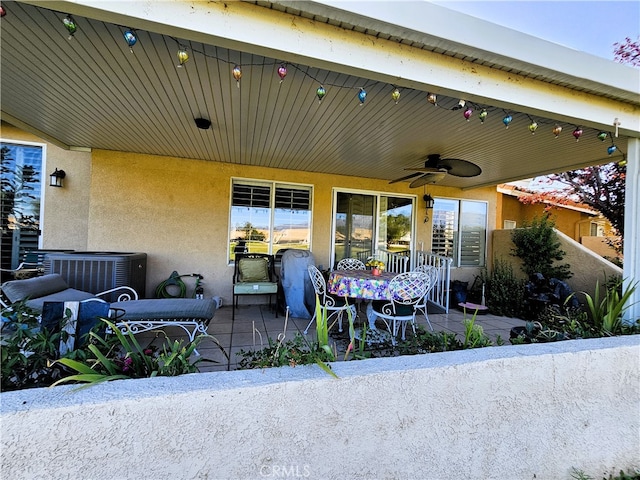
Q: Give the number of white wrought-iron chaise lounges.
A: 1